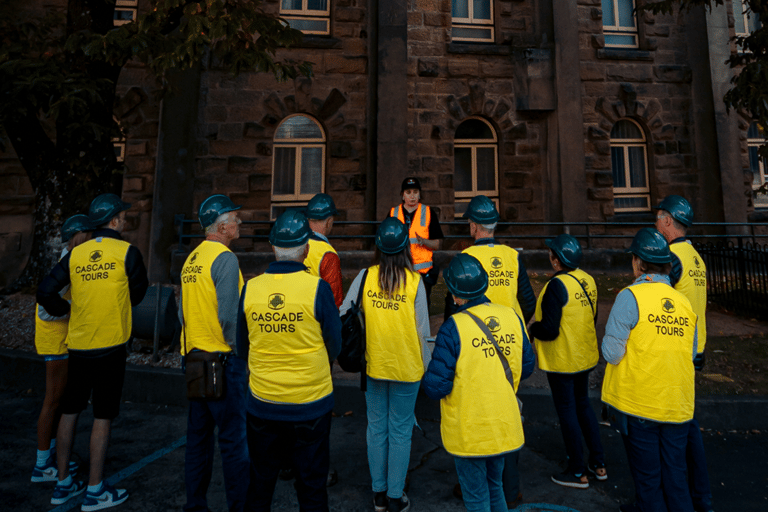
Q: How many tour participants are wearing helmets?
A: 11